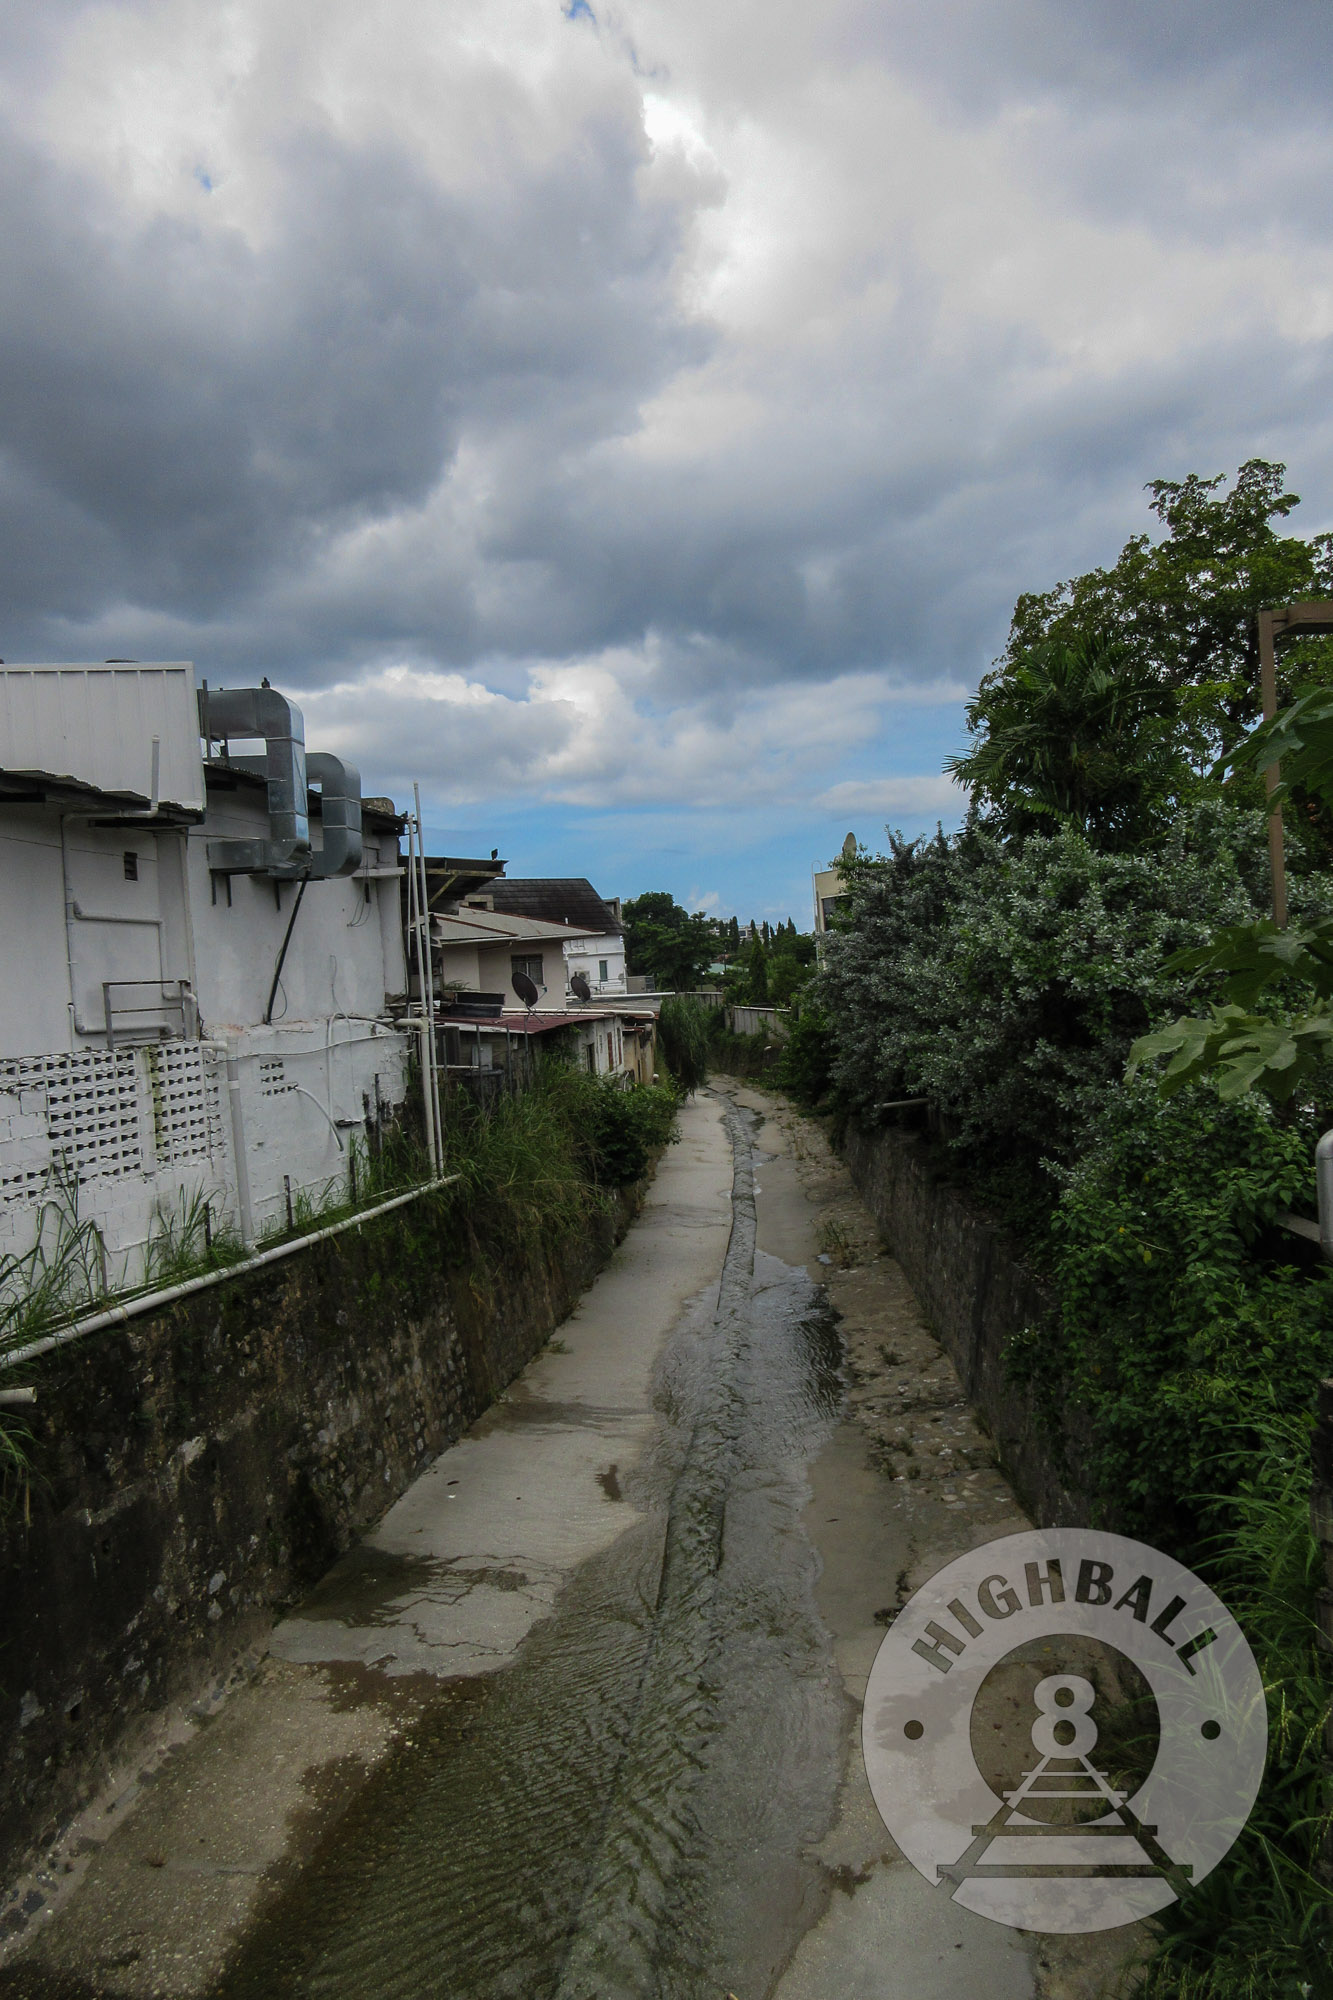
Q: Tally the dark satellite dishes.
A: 2